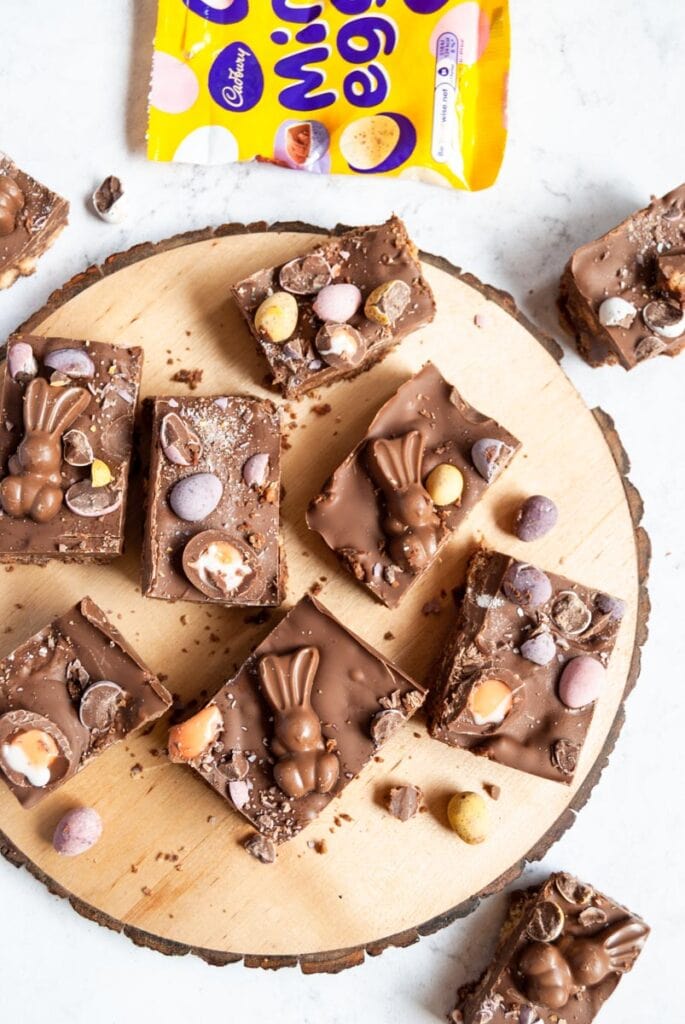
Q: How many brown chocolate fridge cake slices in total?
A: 10